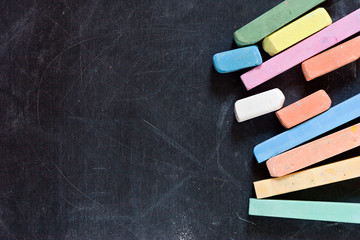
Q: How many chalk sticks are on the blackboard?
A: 11